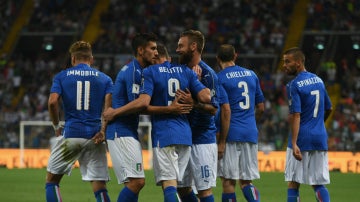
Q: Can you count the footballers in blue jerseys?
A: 6